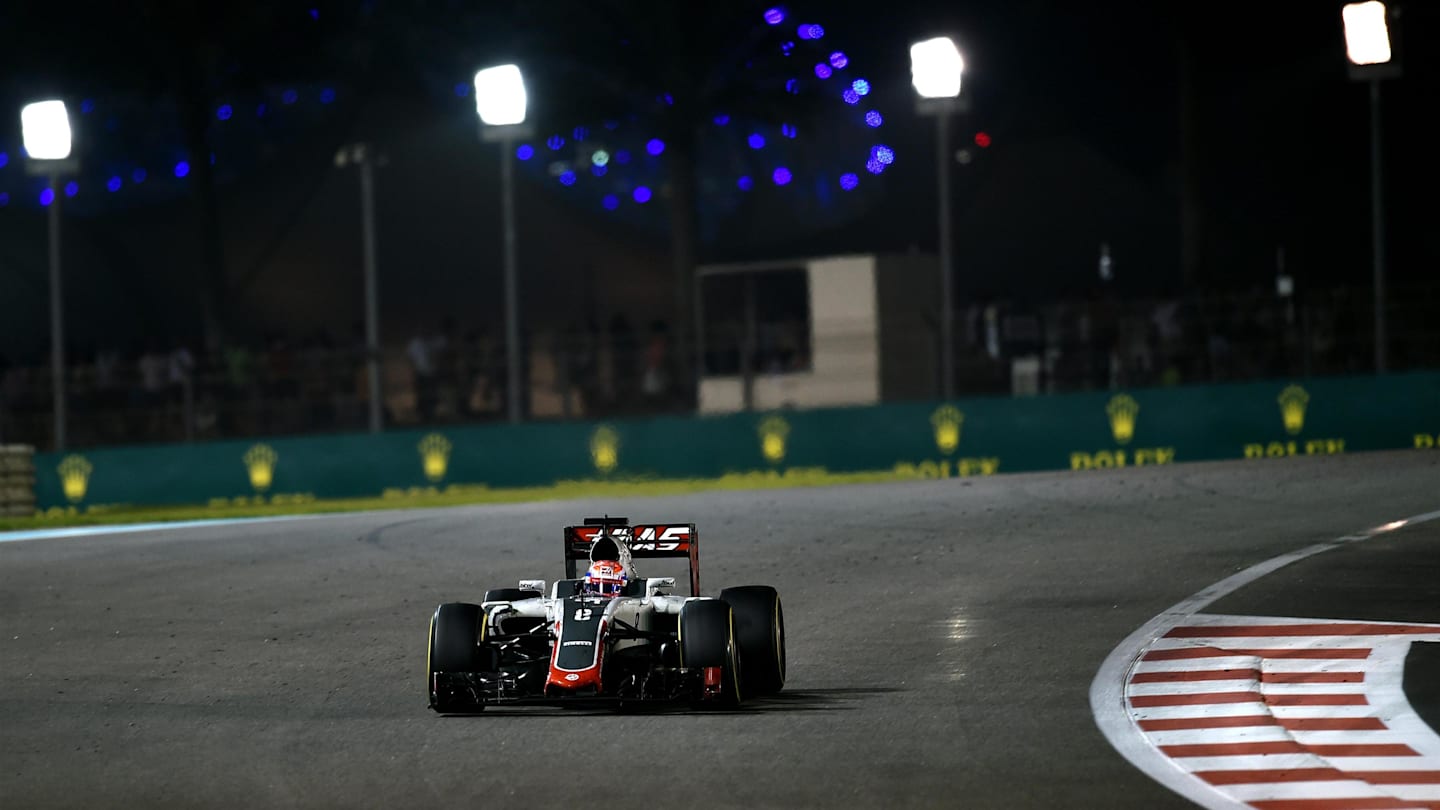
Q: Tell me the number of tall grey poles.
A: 5